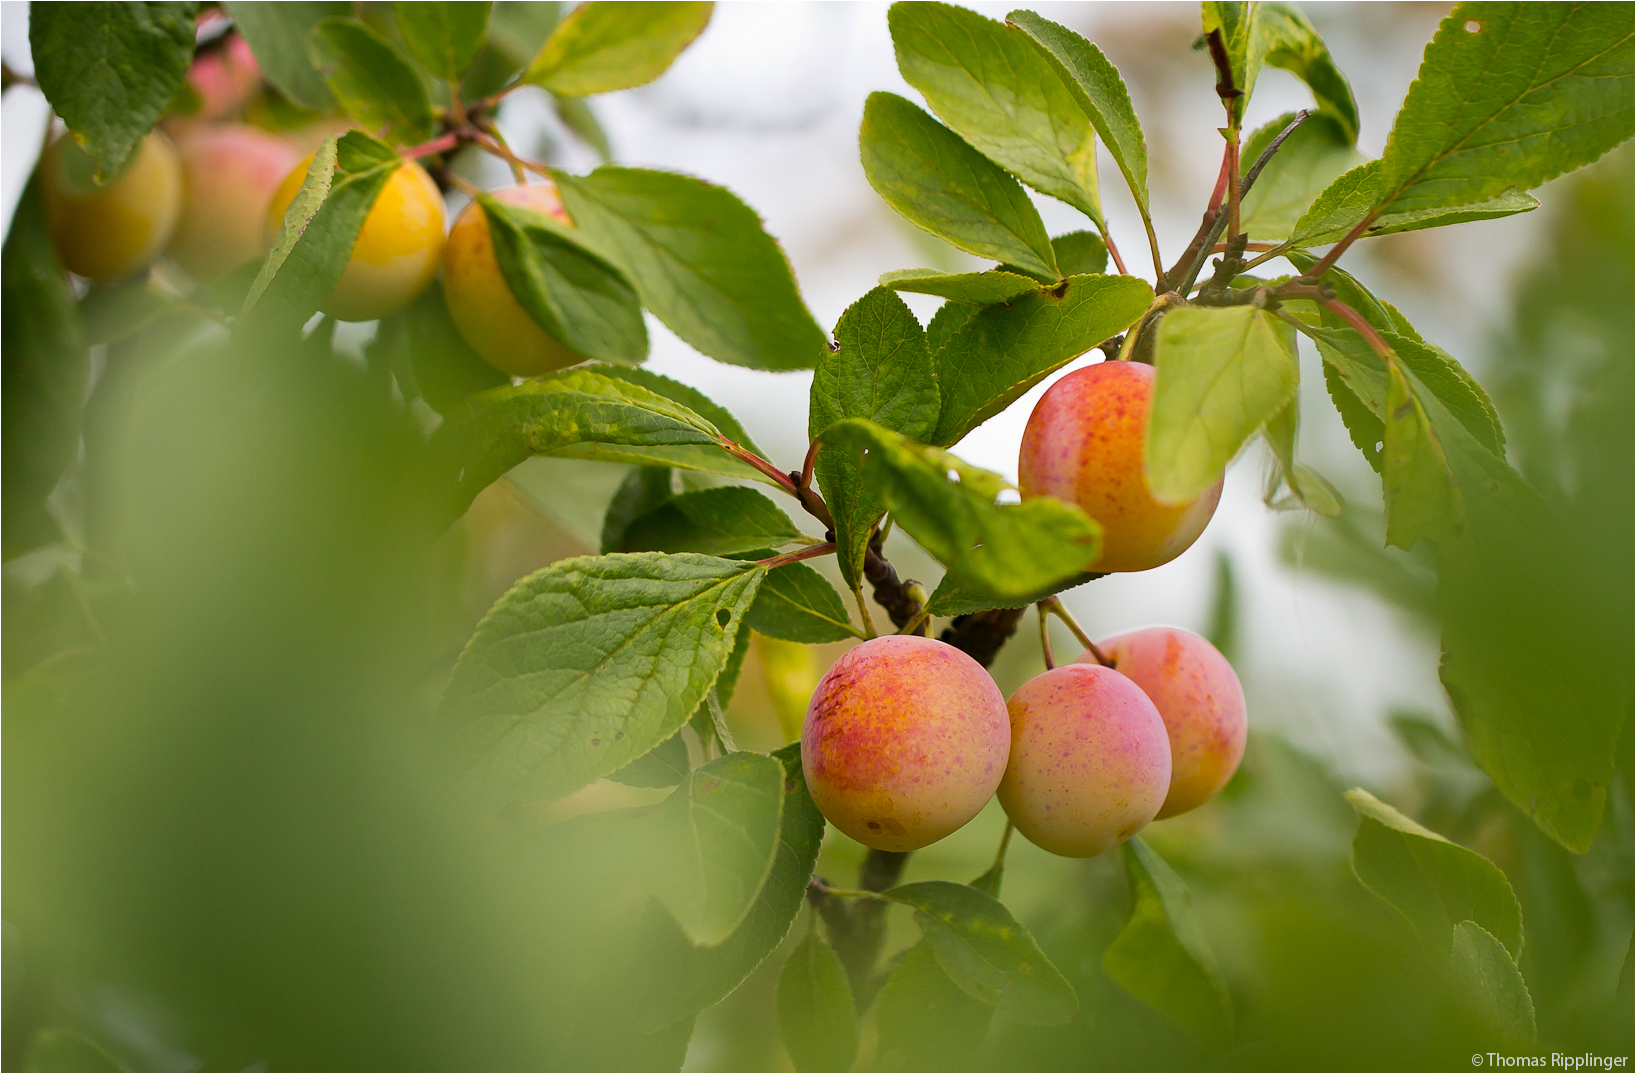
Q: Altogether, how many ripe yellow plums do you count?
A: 3